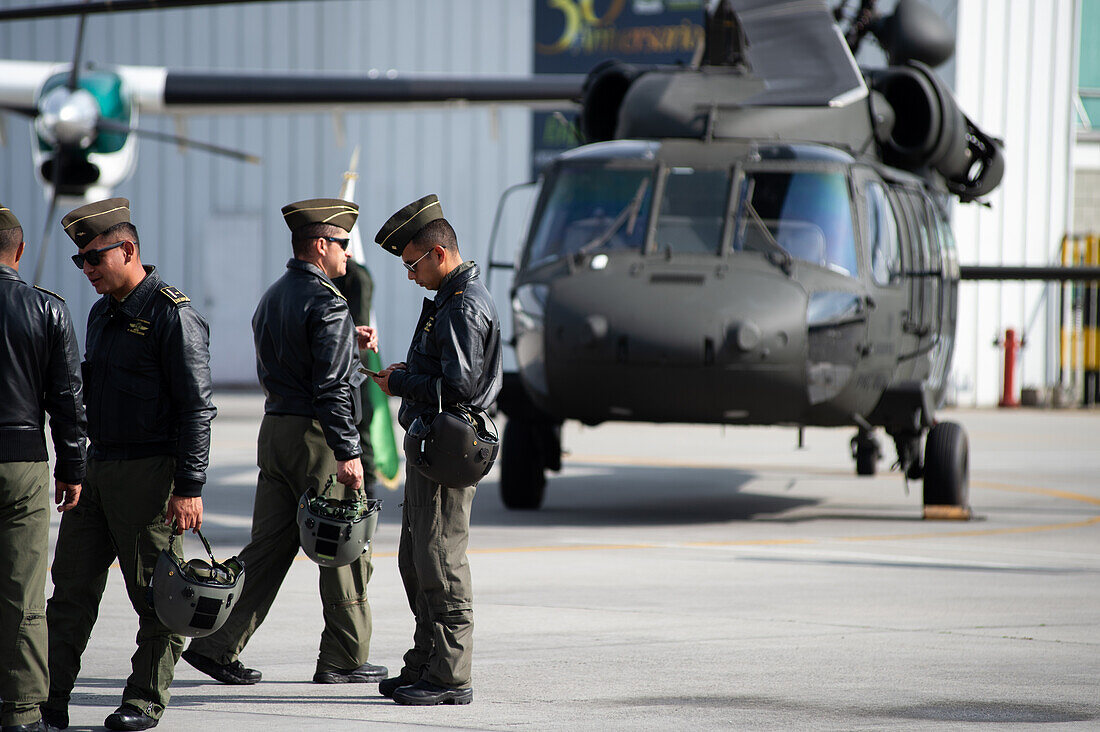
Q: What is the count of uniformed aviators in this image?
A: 4